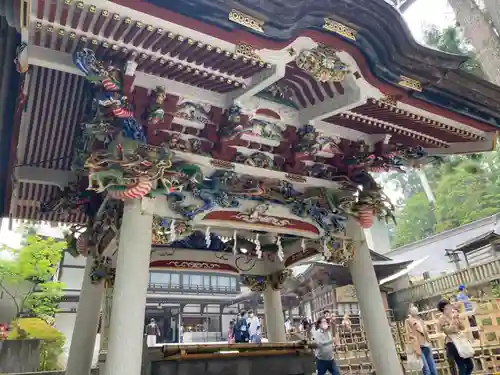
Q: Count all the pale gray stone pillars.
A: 4